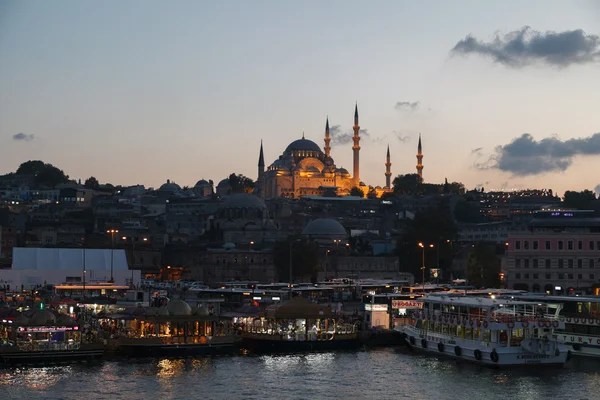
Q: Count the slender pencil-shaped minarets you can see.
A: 5